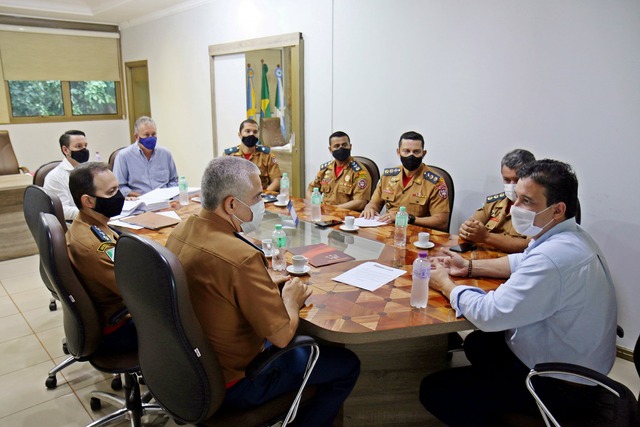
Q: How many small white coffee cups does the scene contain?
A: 5